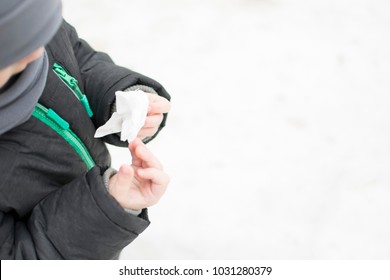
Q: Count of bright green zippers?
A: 2